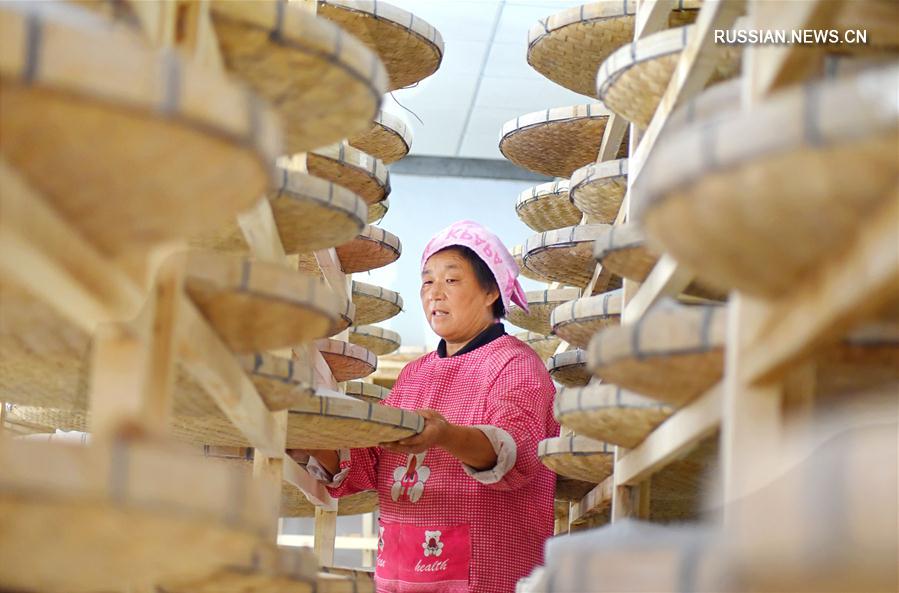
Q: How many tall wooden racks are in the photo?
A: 2